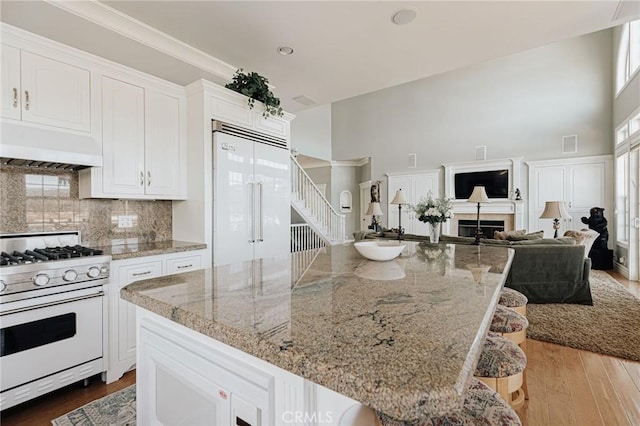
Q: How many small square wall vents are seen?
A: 3